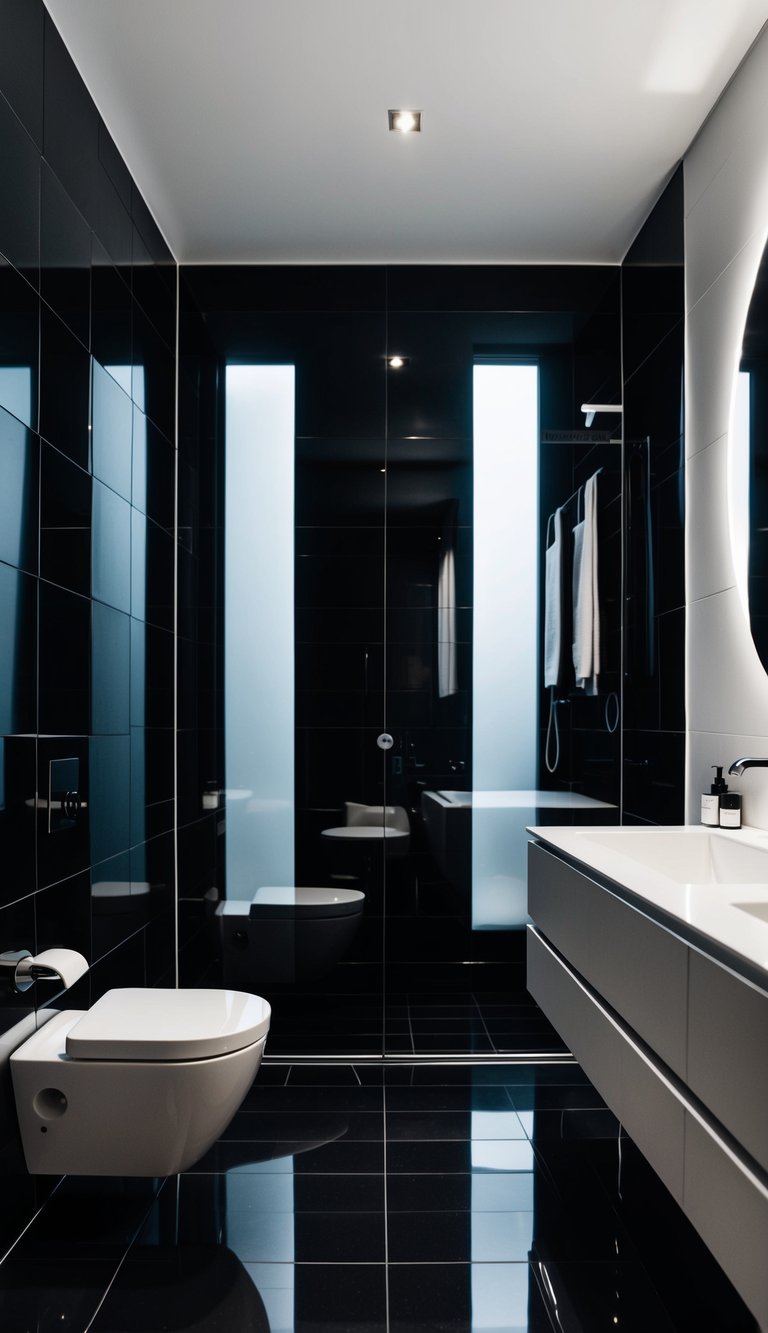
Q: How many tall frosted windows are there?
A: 2